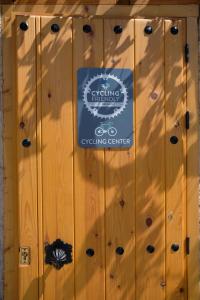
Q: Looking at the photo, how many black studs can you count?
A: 12